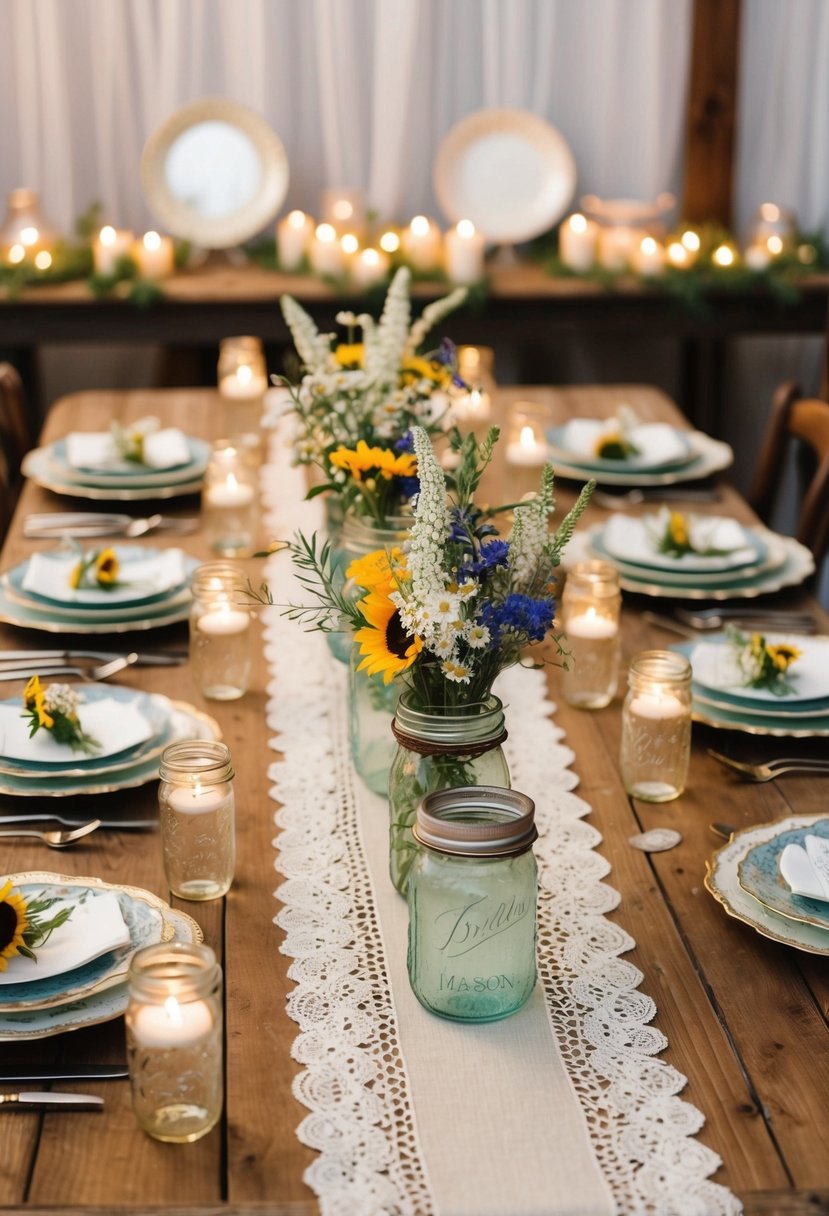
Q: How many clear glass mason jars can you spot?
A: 9